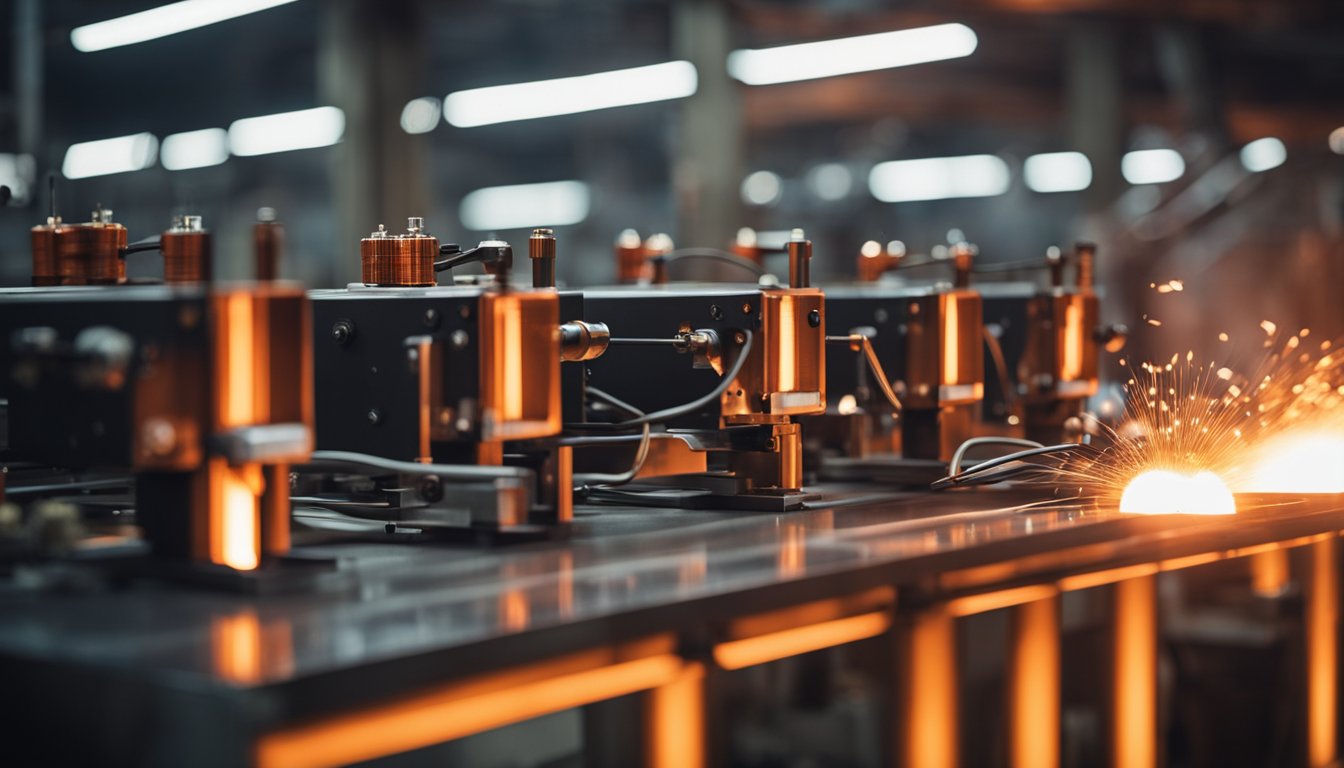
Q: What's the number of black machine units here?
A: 5